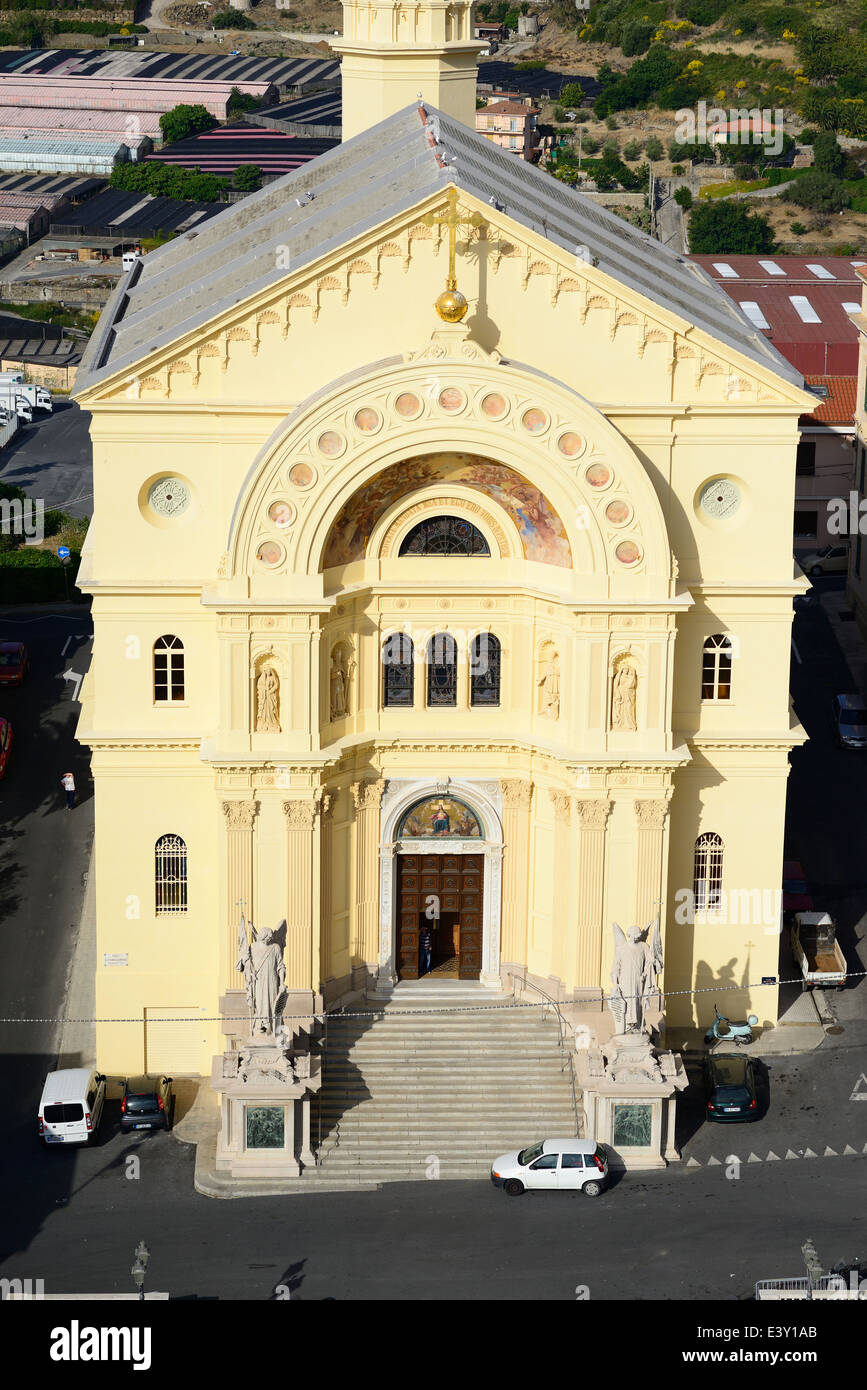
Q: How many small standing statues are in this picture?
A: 4